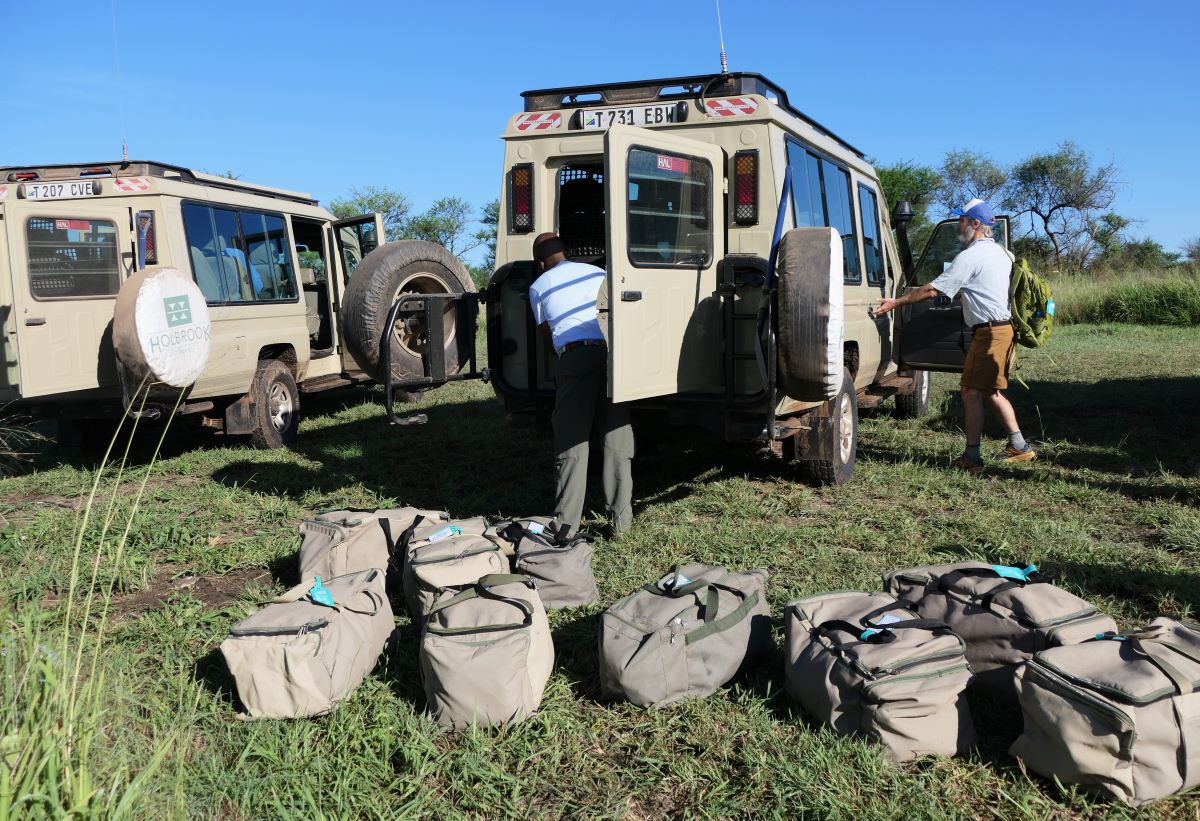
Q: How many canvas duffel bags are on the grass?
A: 9